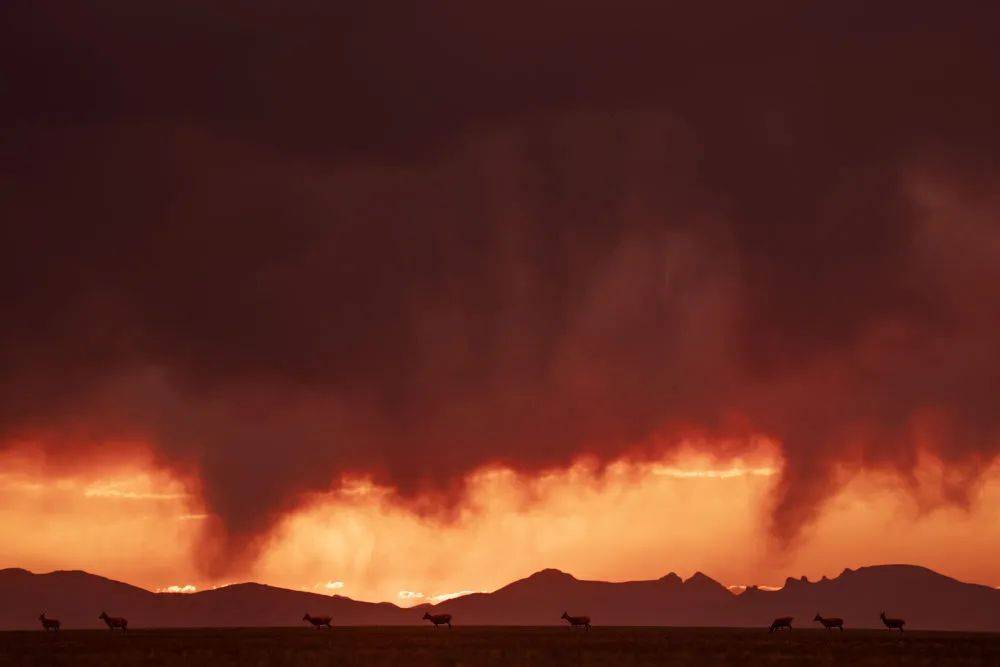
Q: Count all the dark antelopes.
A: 8